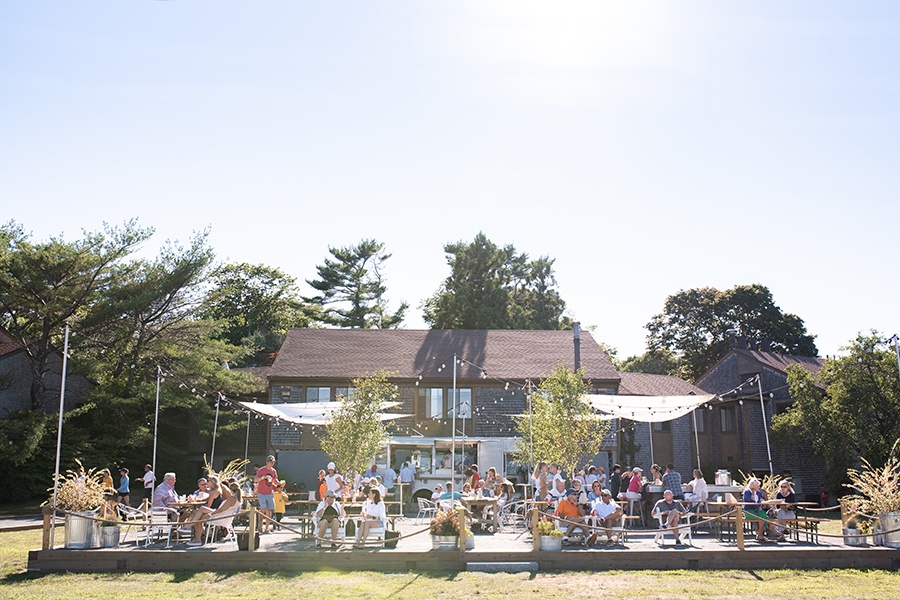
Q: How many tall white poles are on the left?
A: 4